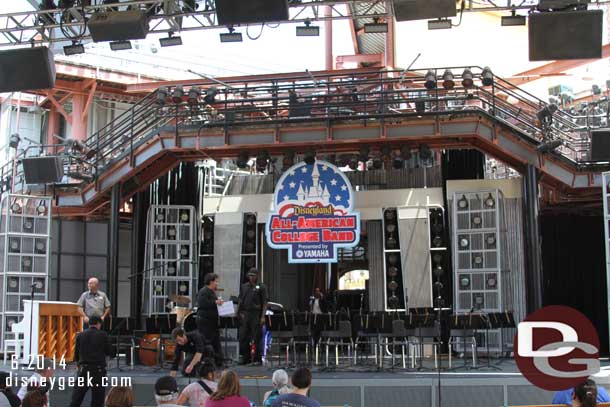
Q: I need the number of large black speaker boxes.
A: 7